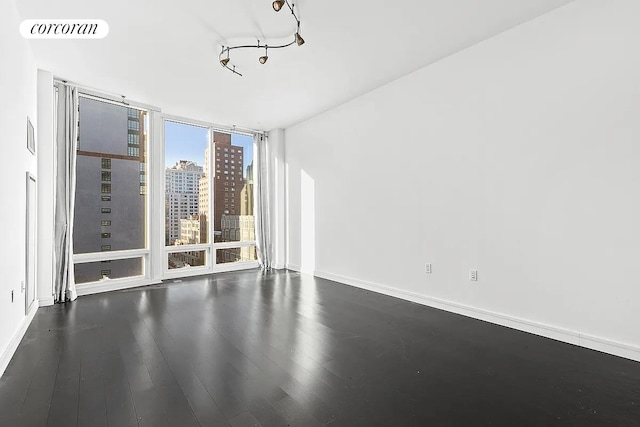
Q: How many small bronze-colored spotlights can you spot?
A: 4